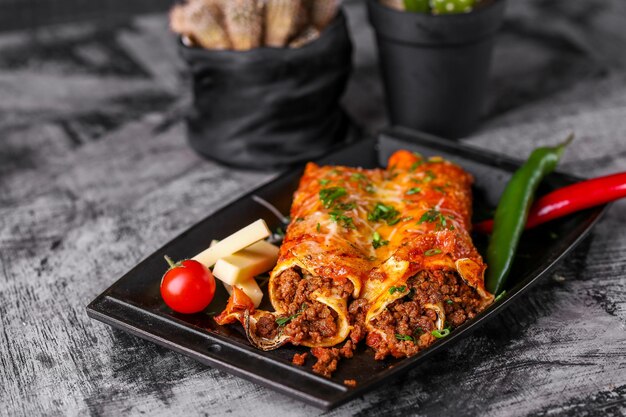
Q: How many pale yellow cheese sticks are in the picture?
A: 3